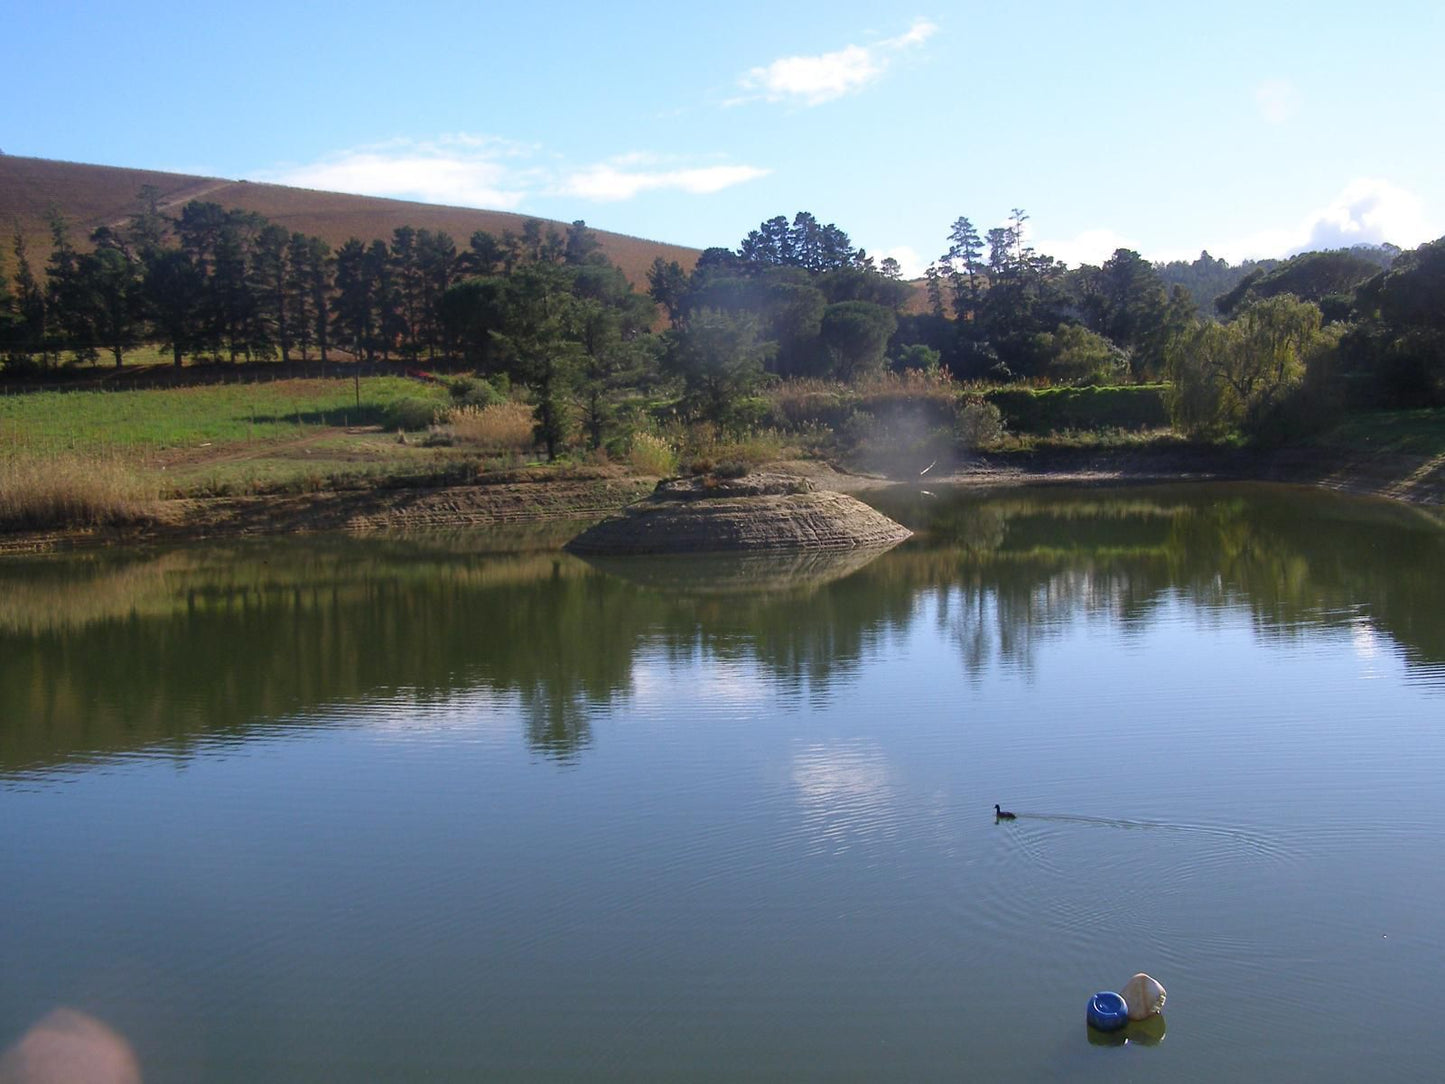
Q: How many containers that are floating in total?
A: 2